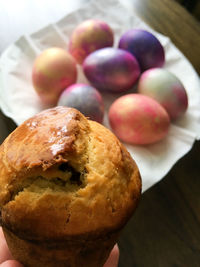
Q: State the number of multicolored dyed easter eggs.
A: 7